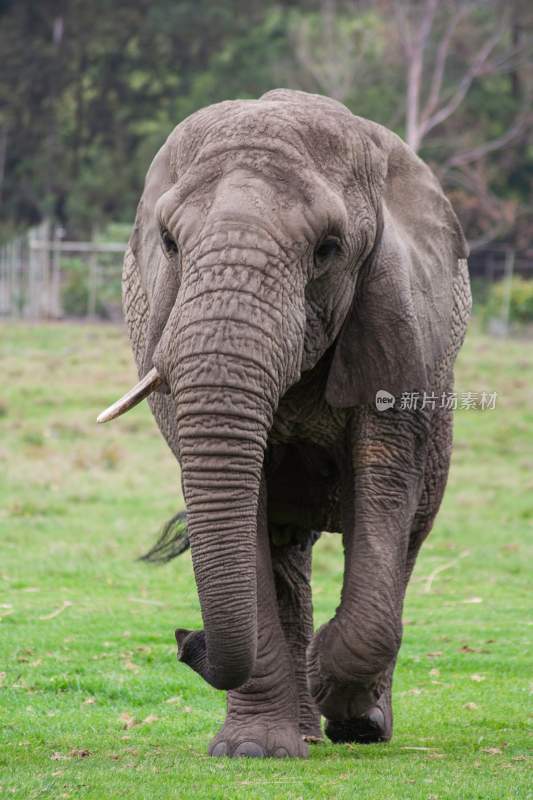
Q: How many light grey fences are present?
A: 1